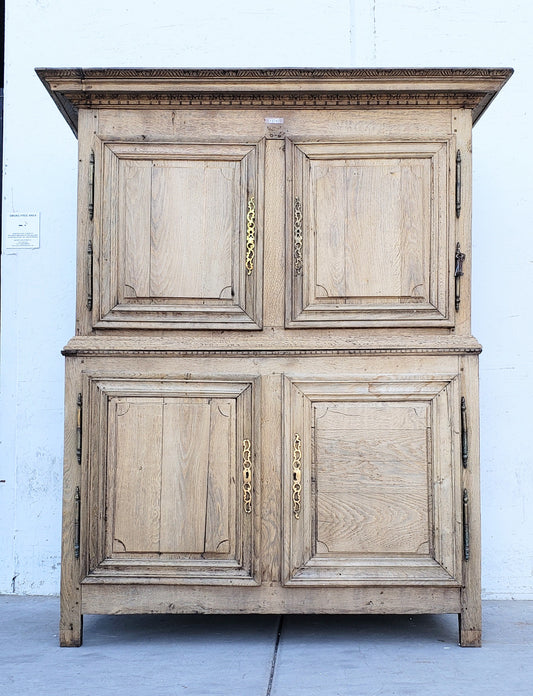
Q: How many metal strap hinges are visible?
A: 8